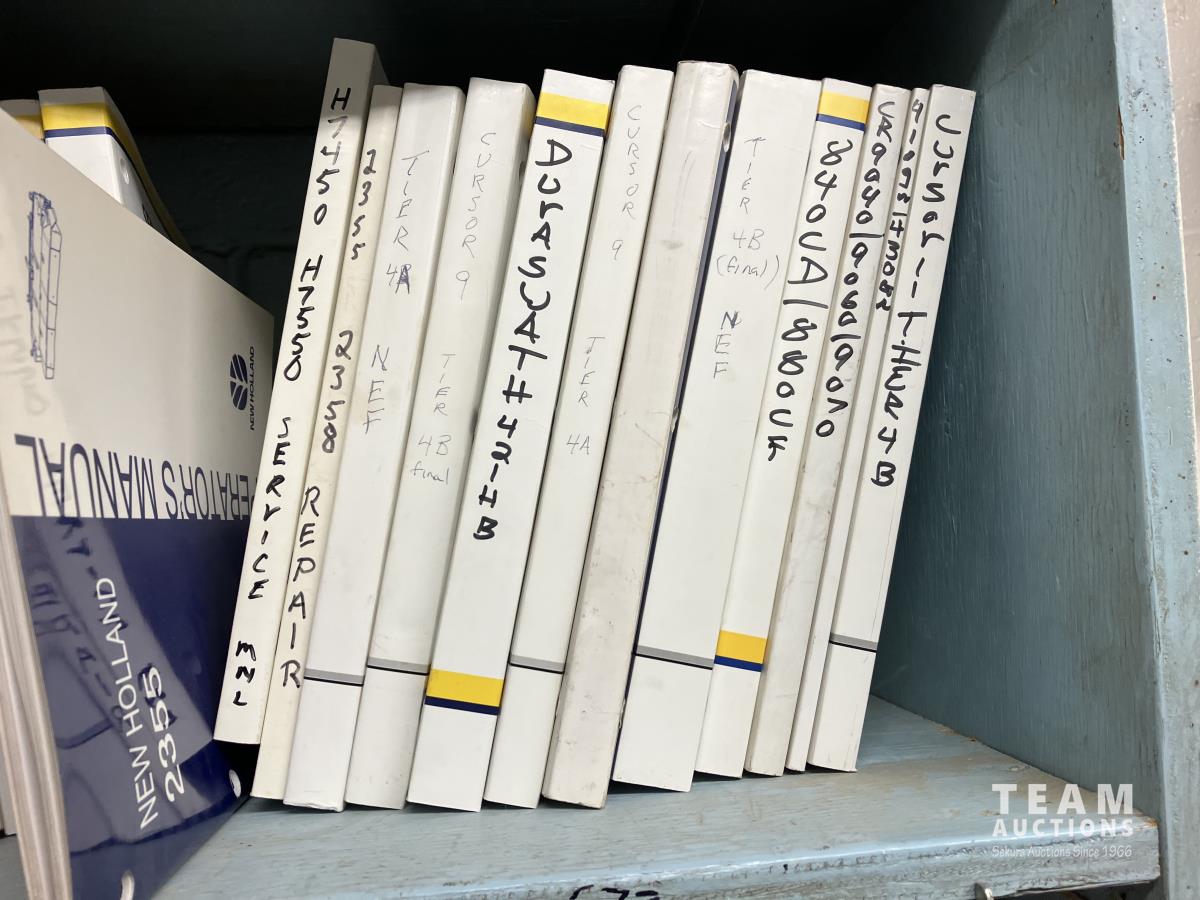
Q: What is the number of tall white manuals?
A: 12